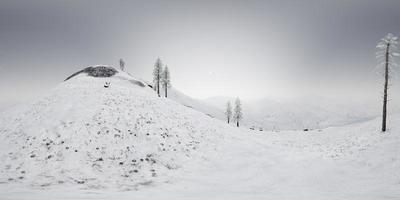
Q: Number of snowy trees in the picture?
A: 6